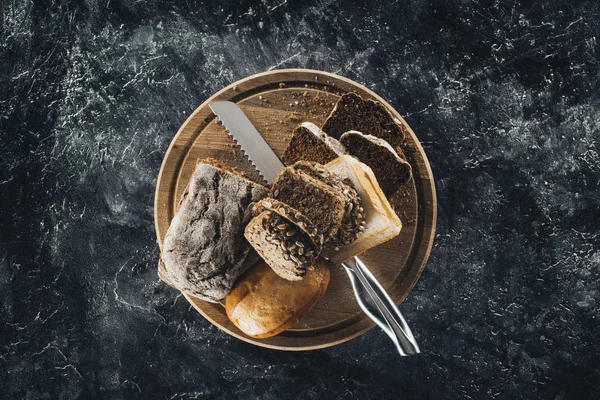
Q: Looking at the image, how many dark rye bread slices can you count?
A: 3